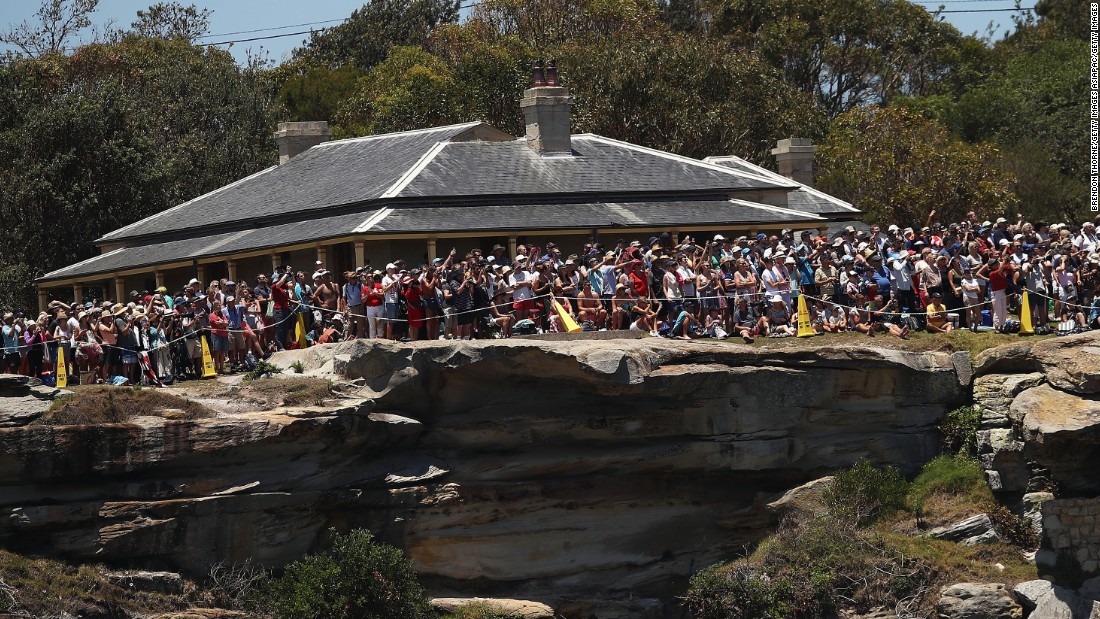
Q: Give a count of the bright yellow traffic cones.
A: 6